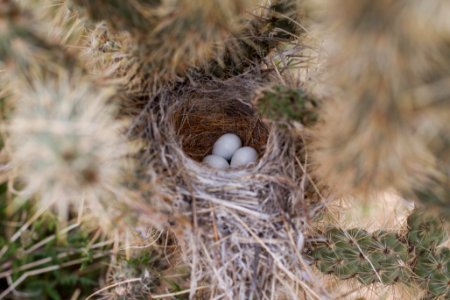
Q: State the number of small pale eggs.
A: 3